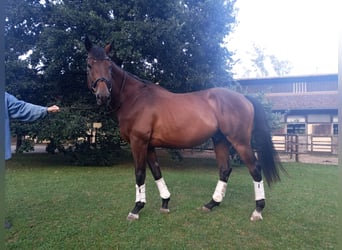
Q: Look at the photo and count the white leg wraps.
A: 4